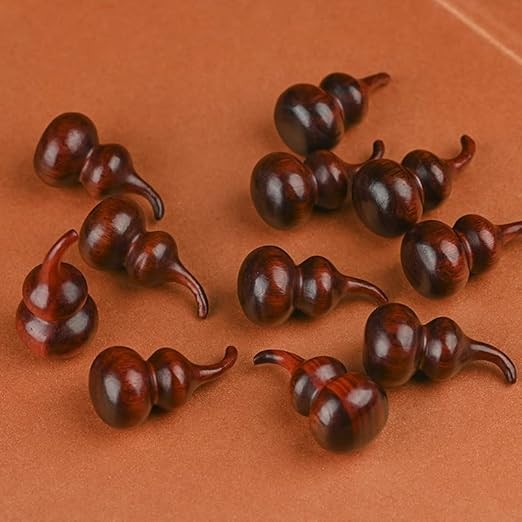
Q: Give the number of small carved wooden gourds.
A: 11